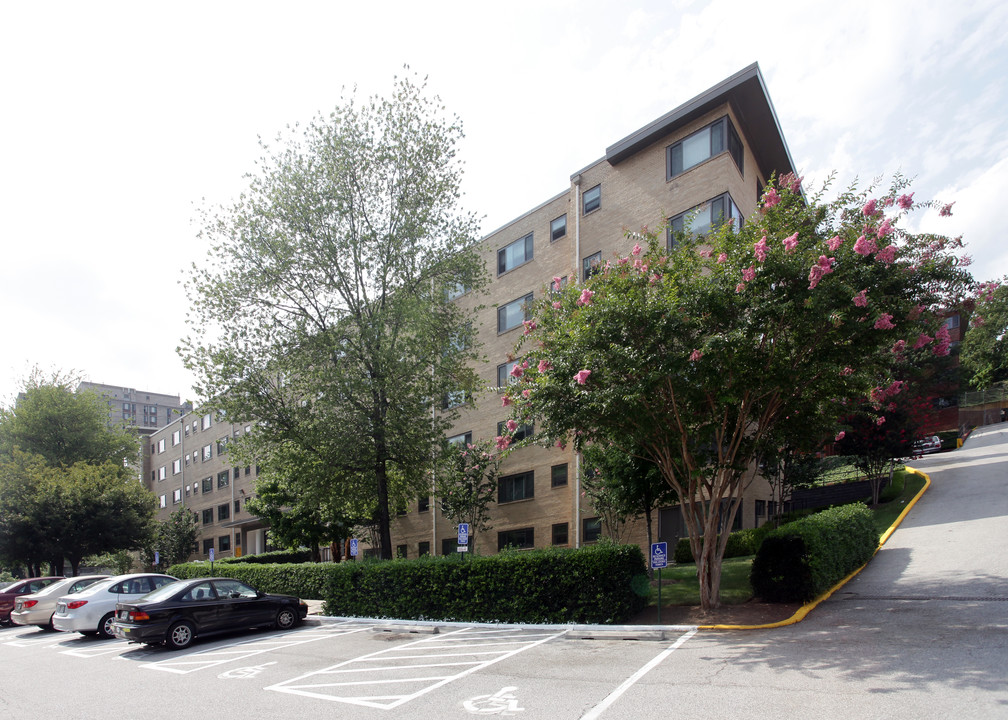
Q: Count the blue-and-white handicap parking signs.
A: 5